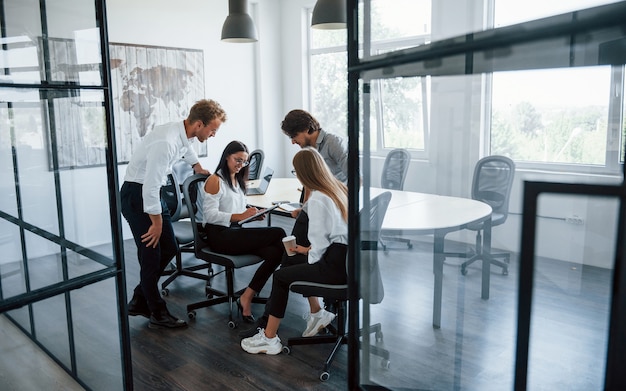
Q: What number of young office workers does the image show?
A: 4